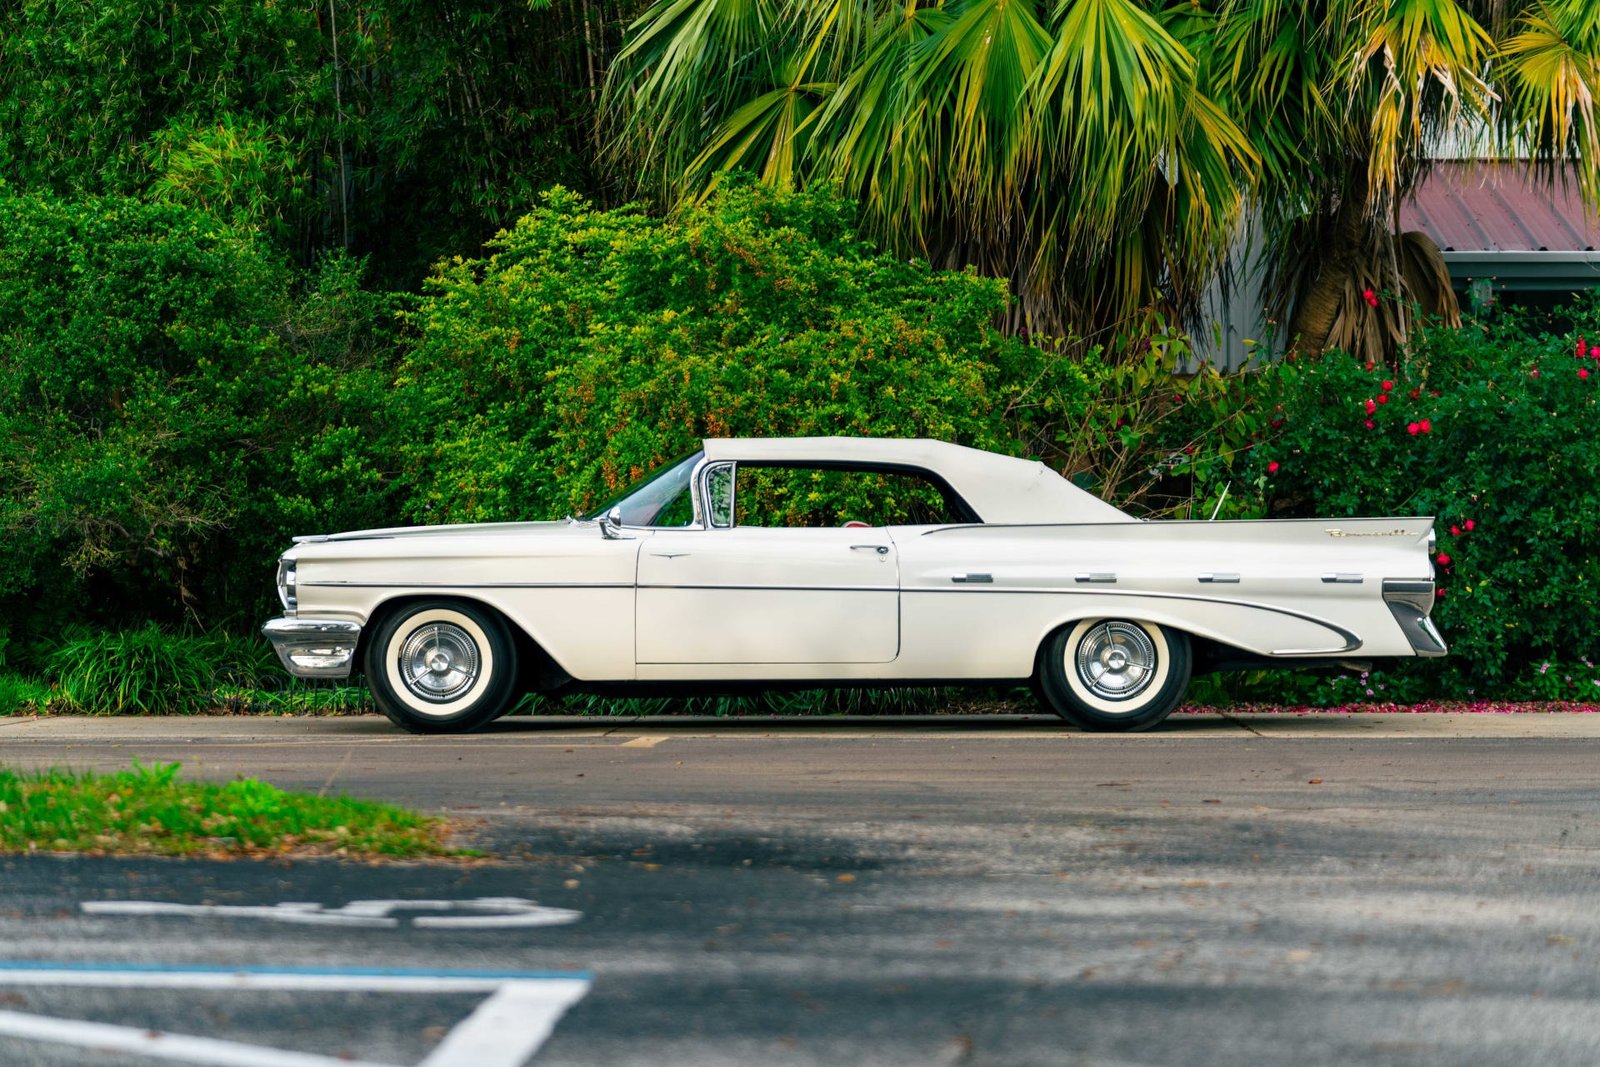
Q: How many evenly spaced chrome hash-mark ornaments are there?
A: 4